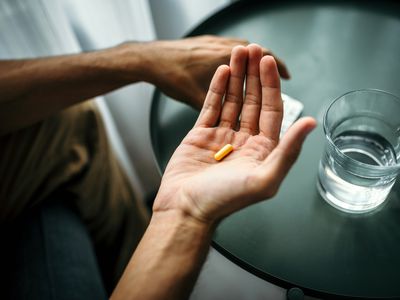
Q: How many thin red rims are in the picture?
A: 0